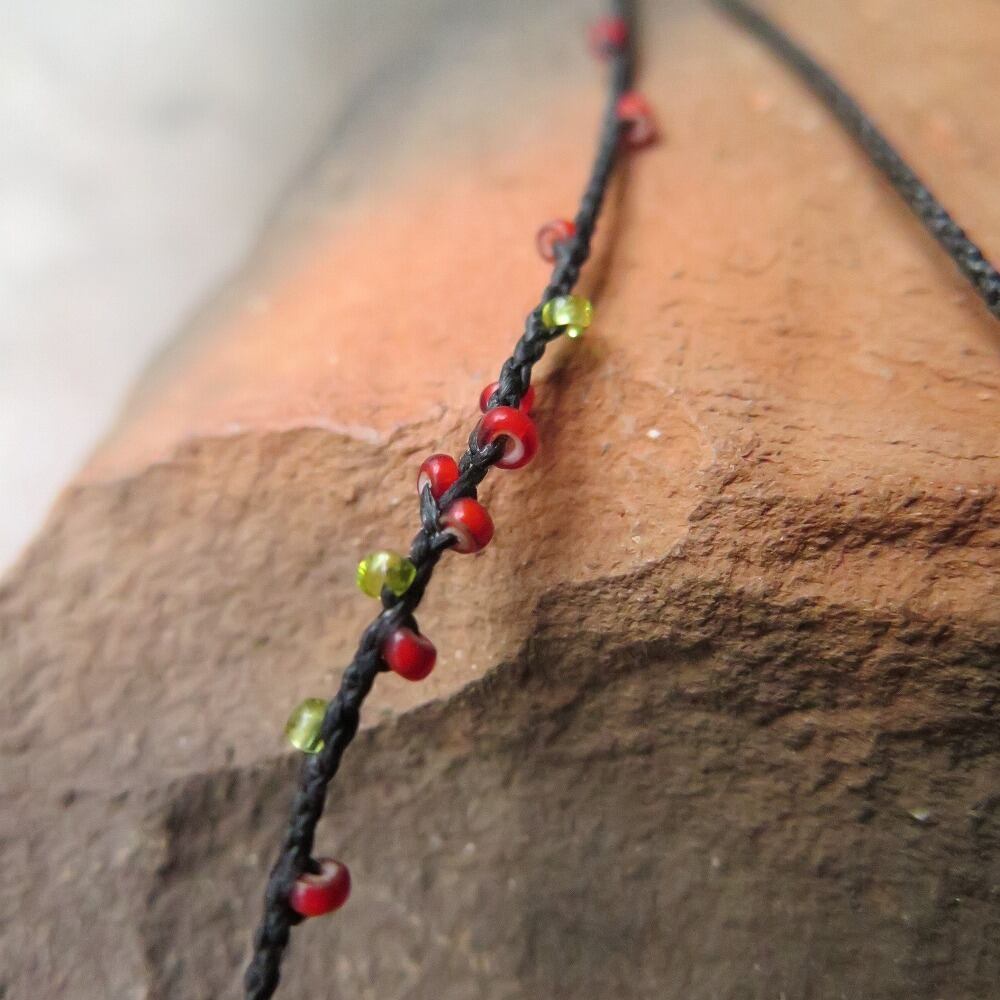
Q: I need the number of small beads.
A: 12